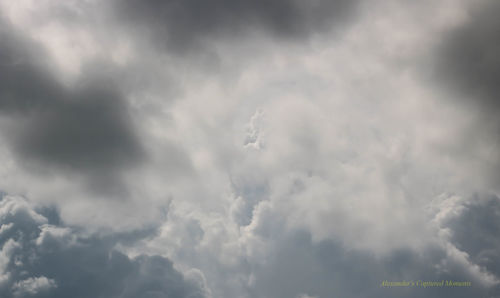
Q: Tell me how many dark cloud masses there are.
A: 3